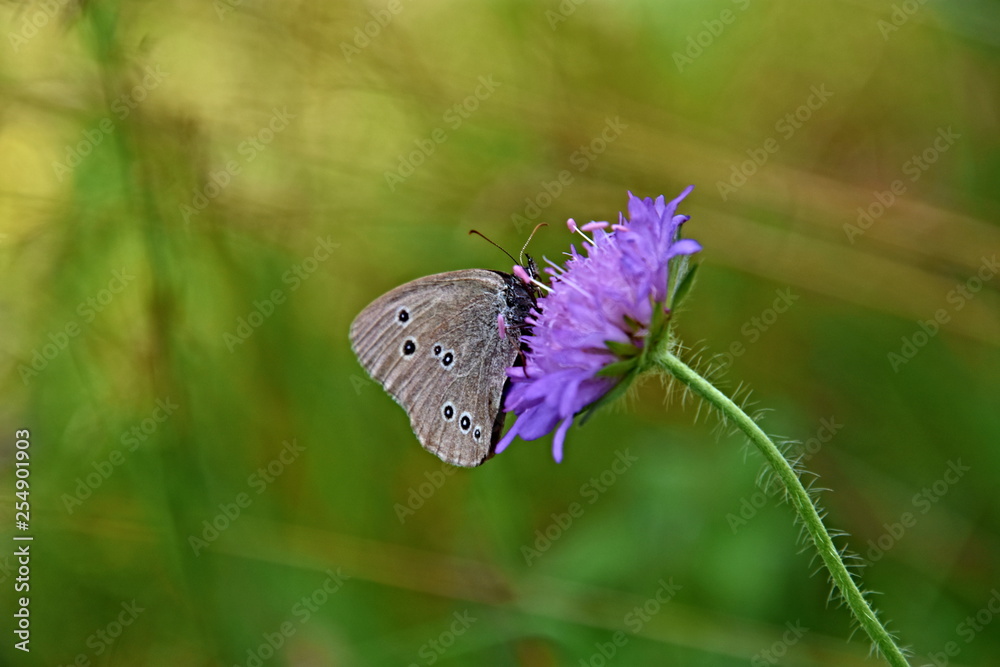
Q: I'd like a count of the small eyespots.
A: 7